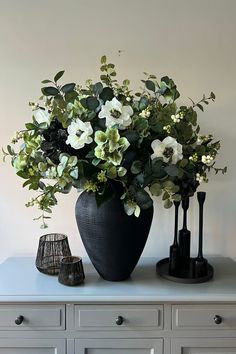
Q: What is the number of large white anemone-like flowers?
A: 3